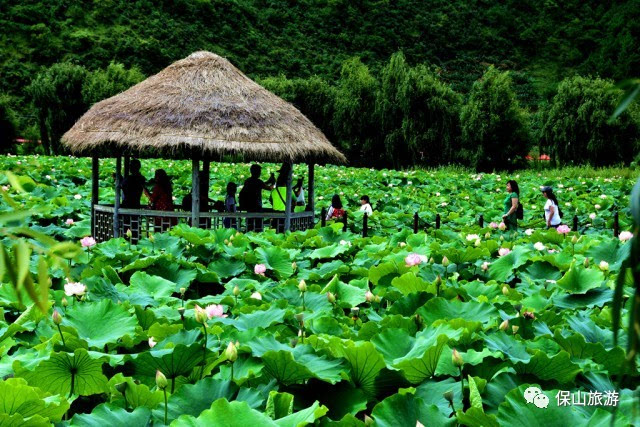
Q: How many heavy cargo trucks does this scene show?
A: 0